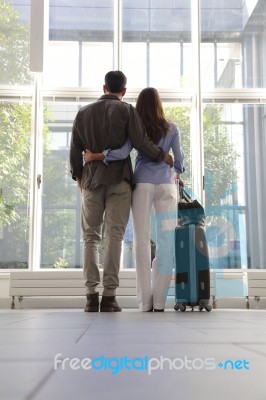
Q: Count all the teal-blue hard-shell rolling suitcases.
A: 1